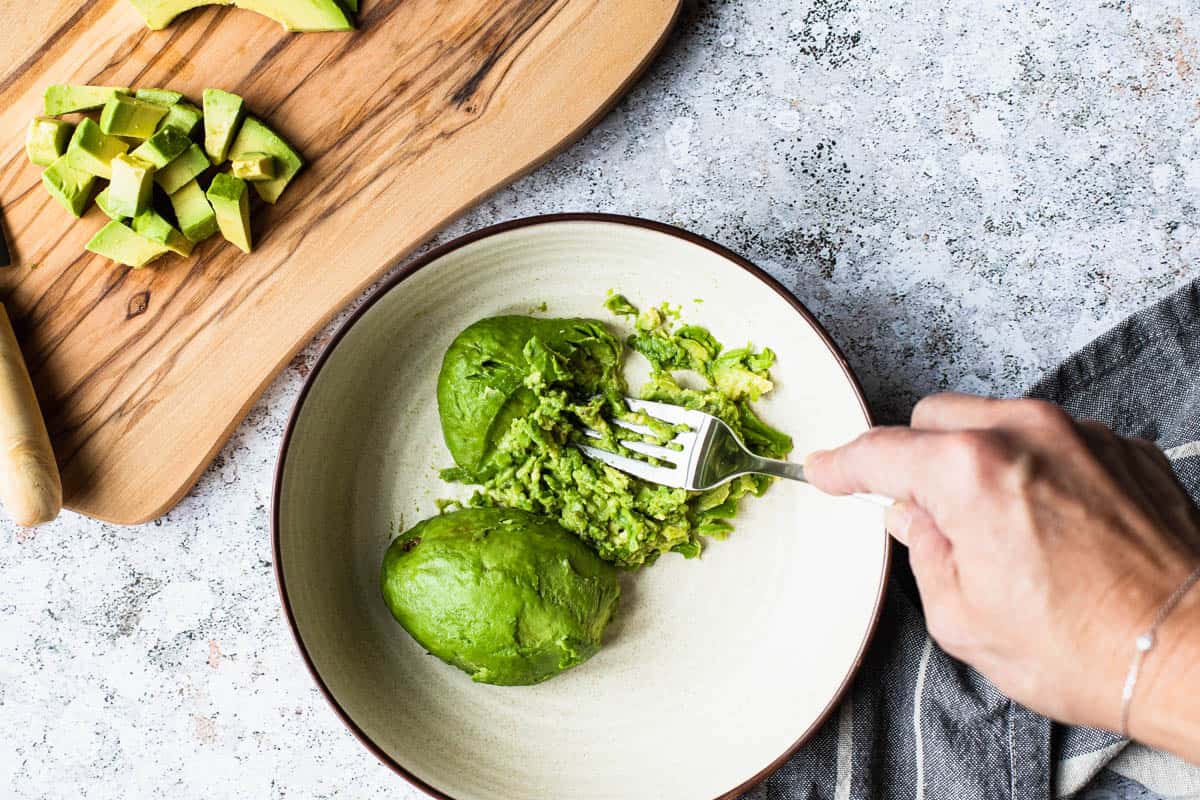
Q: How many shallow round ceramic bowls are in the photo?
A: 1